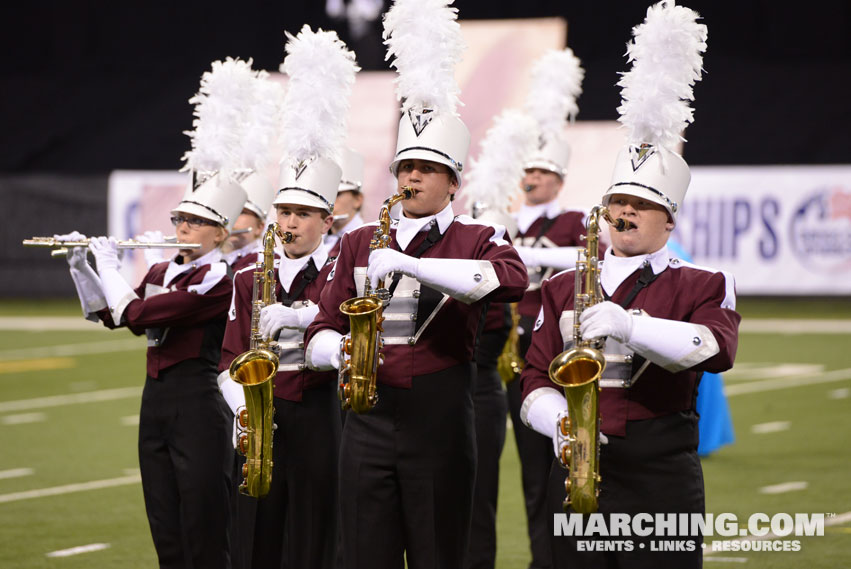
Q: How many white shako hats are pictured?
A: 8